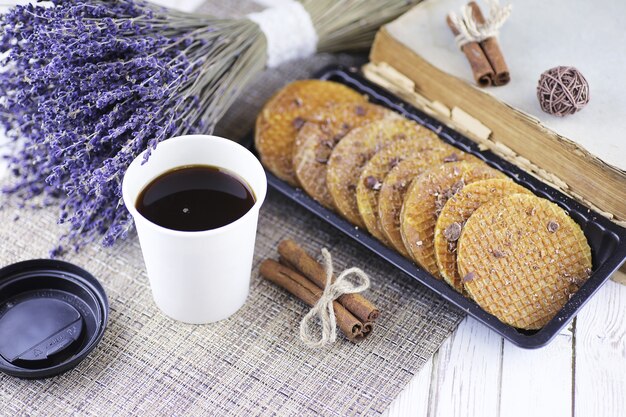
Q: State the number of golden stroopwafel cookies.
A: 8